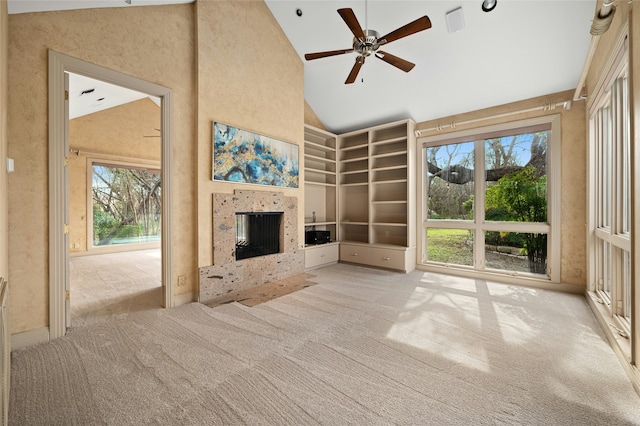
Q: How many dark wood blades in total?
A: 5